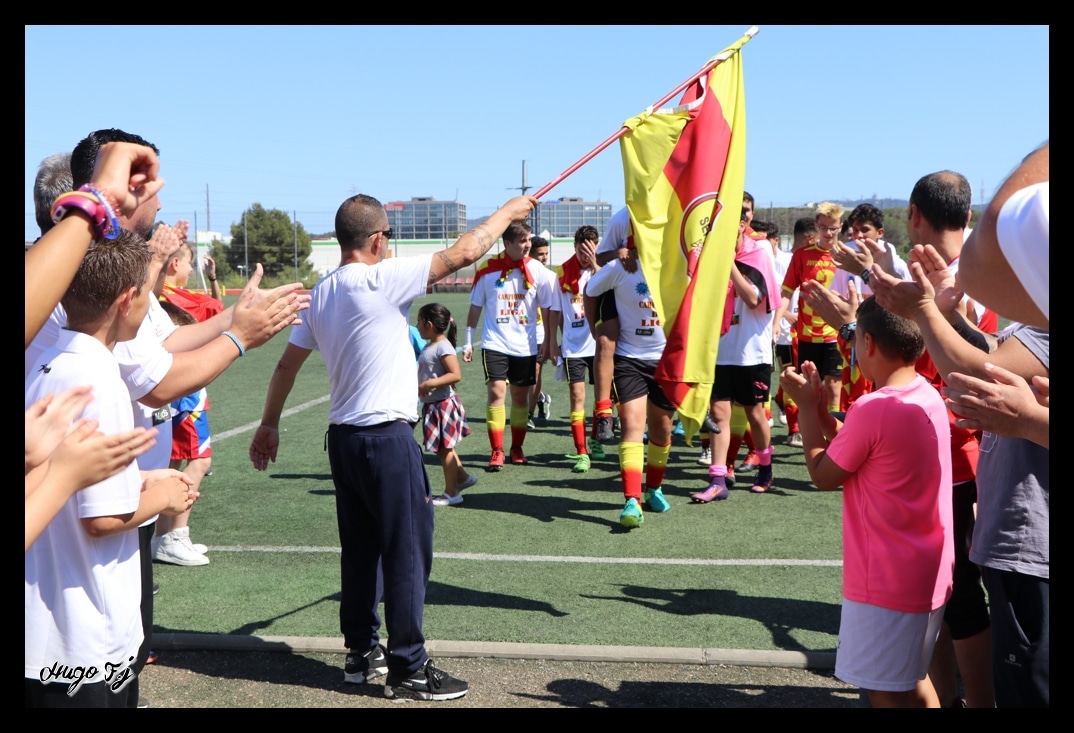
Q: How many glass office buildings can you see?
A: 2